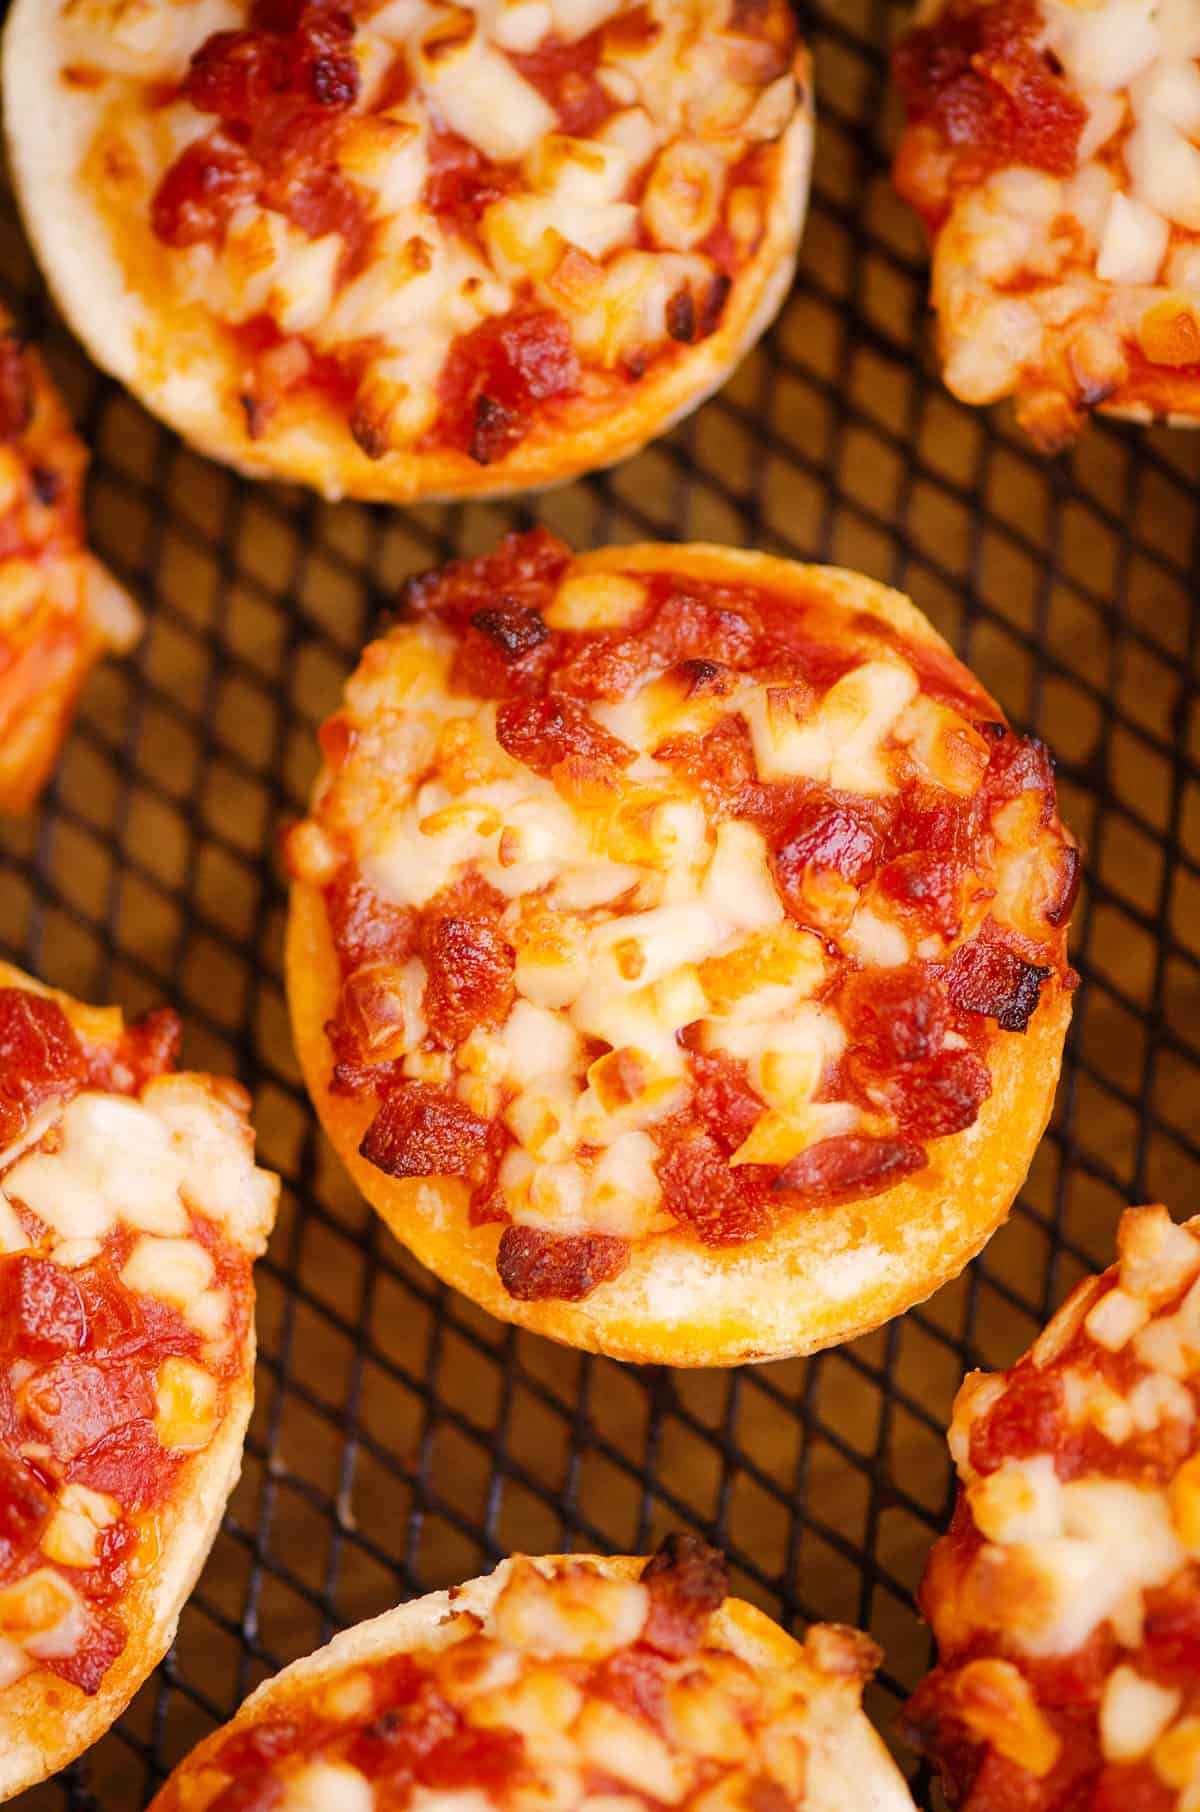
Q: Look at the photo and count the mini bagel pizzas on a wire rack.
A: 7